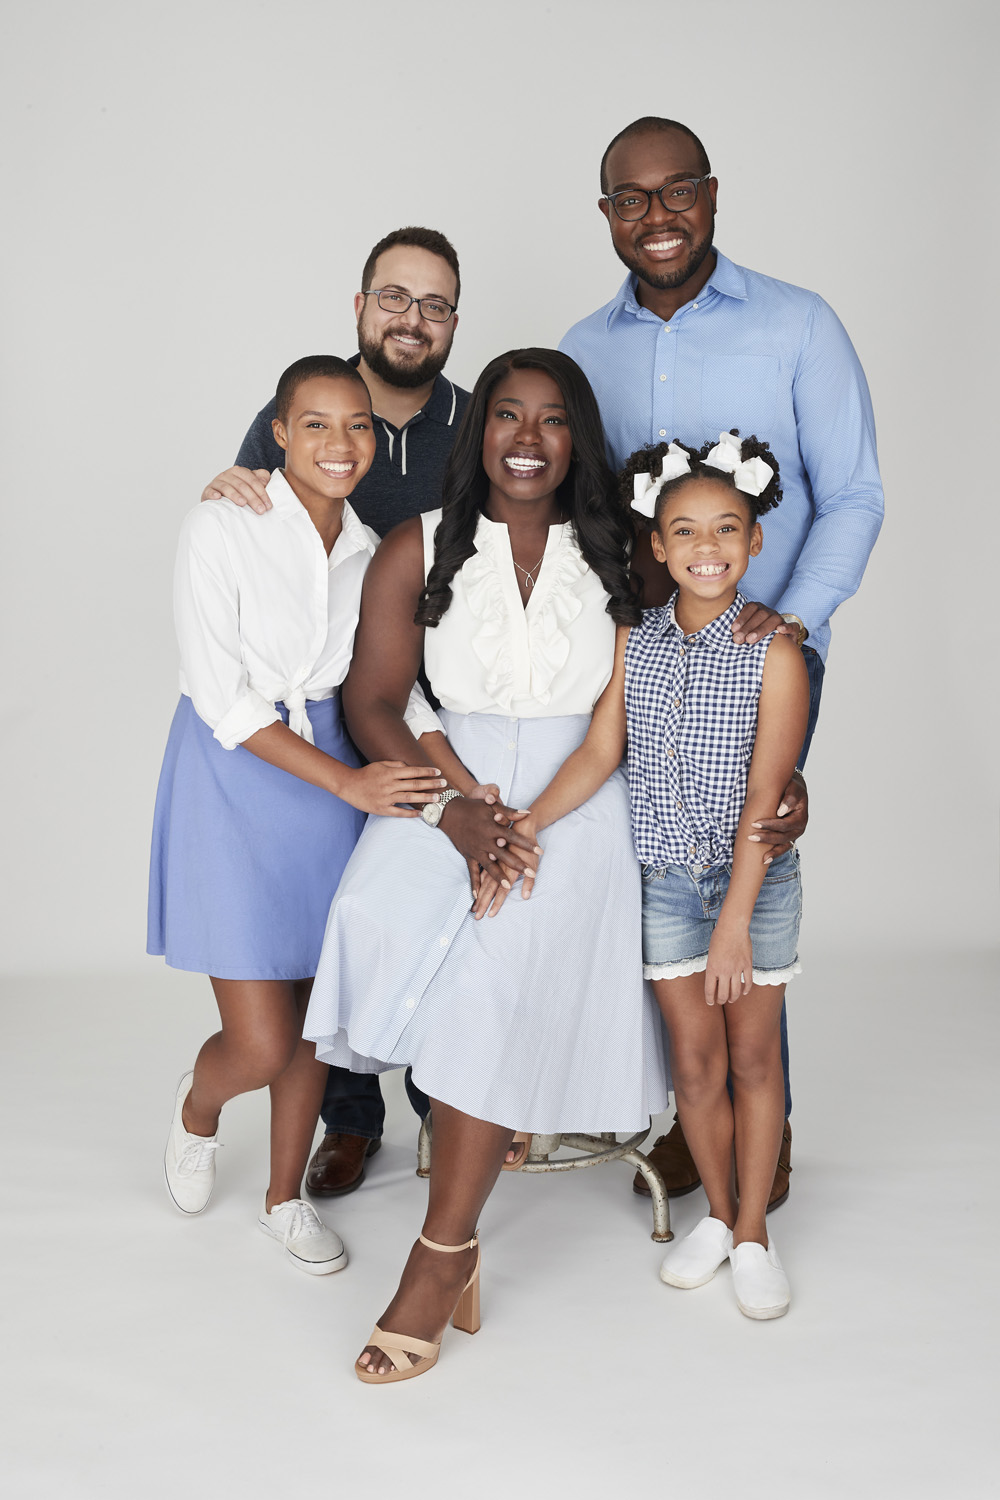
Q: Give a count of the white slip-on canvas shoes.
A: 2